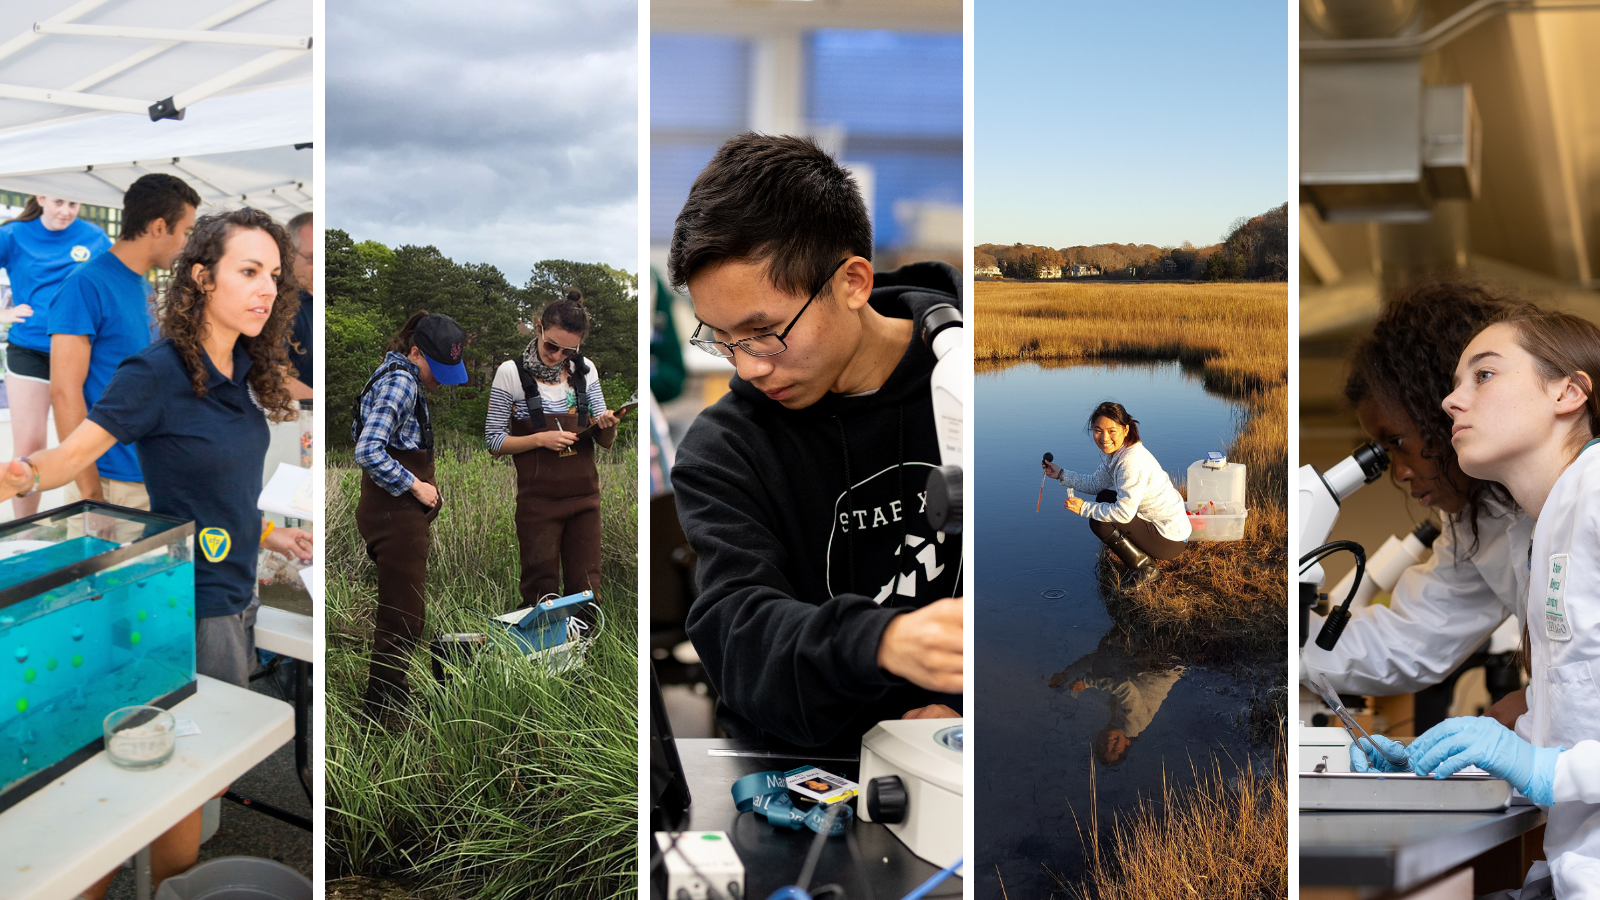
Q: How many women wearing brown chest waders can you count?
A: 2